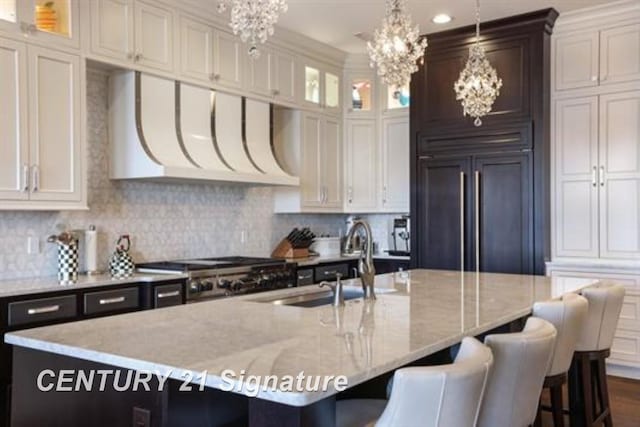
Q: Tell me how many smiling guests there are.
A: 0